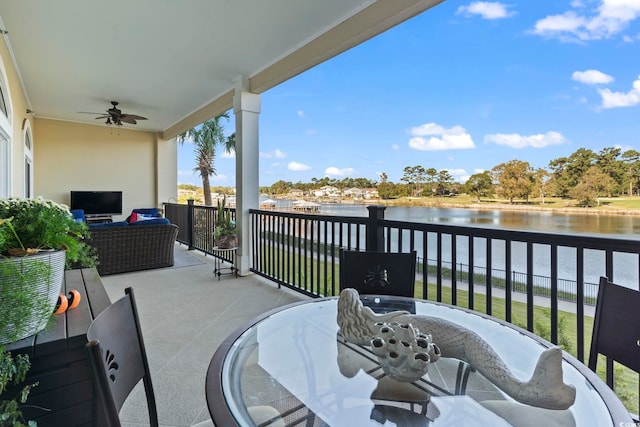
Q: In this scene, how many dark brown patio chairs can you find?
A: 3